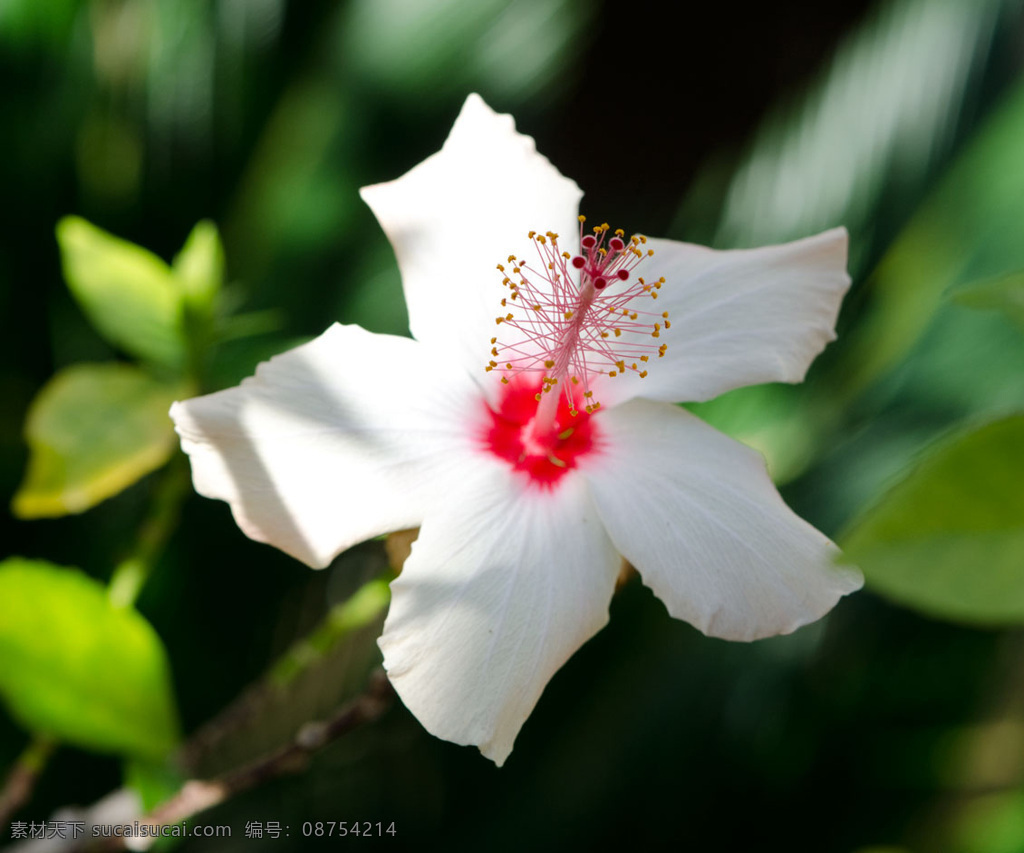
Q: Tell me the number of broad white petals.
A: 5